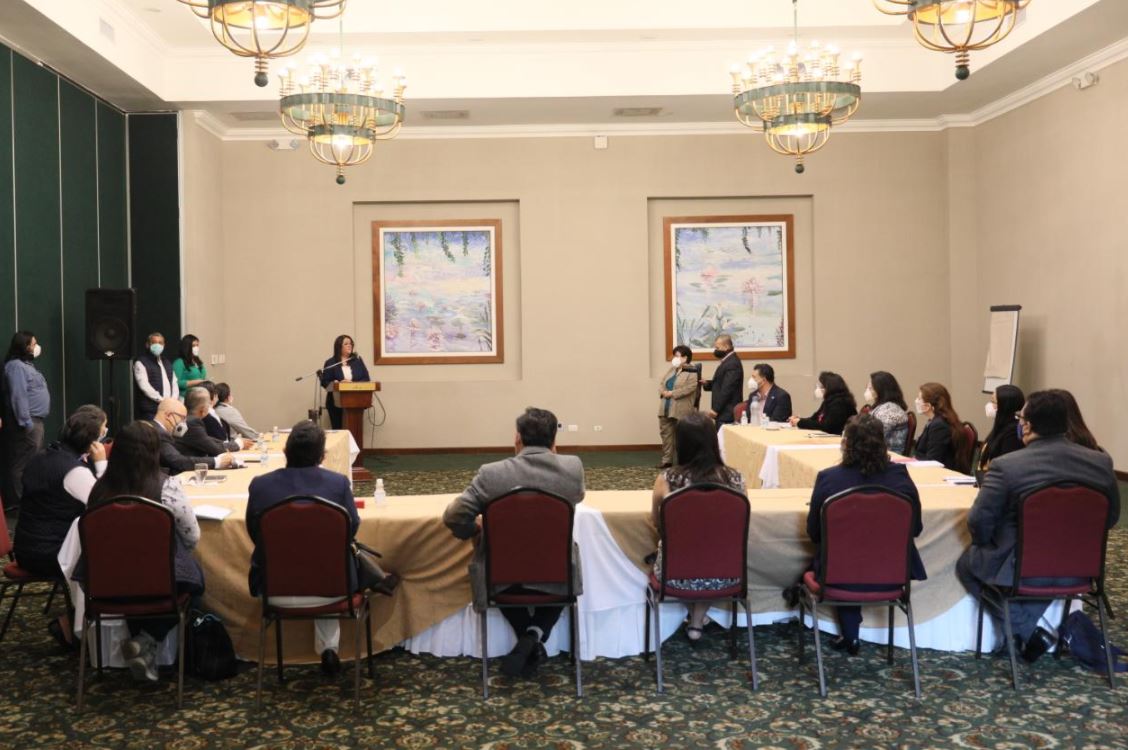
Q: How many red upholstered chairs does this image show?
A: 12